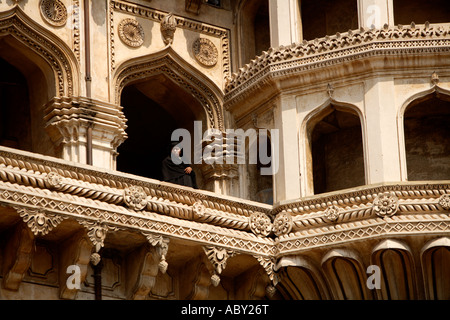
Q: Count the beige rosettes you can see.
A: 11